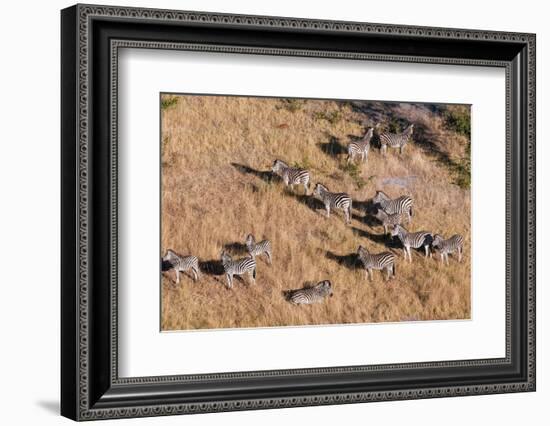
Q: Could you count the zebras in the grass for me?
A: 13